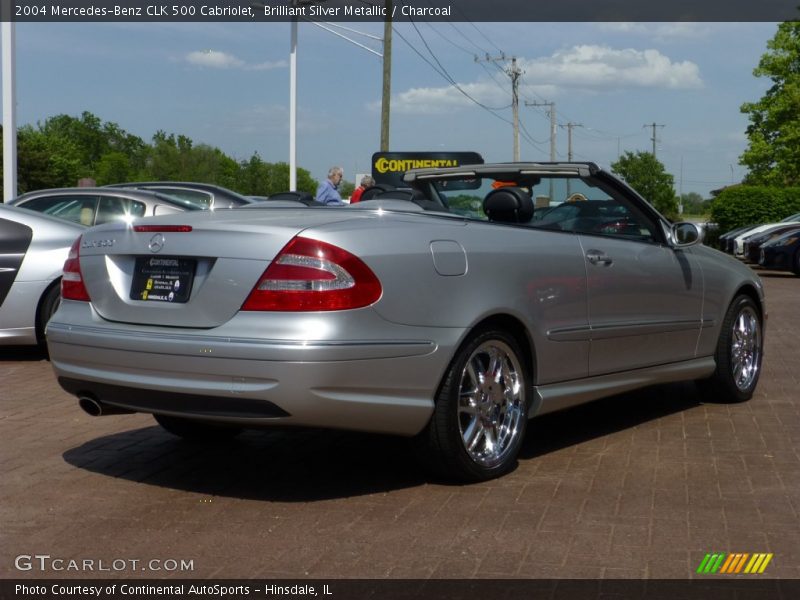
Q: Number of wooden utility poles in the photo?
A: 5